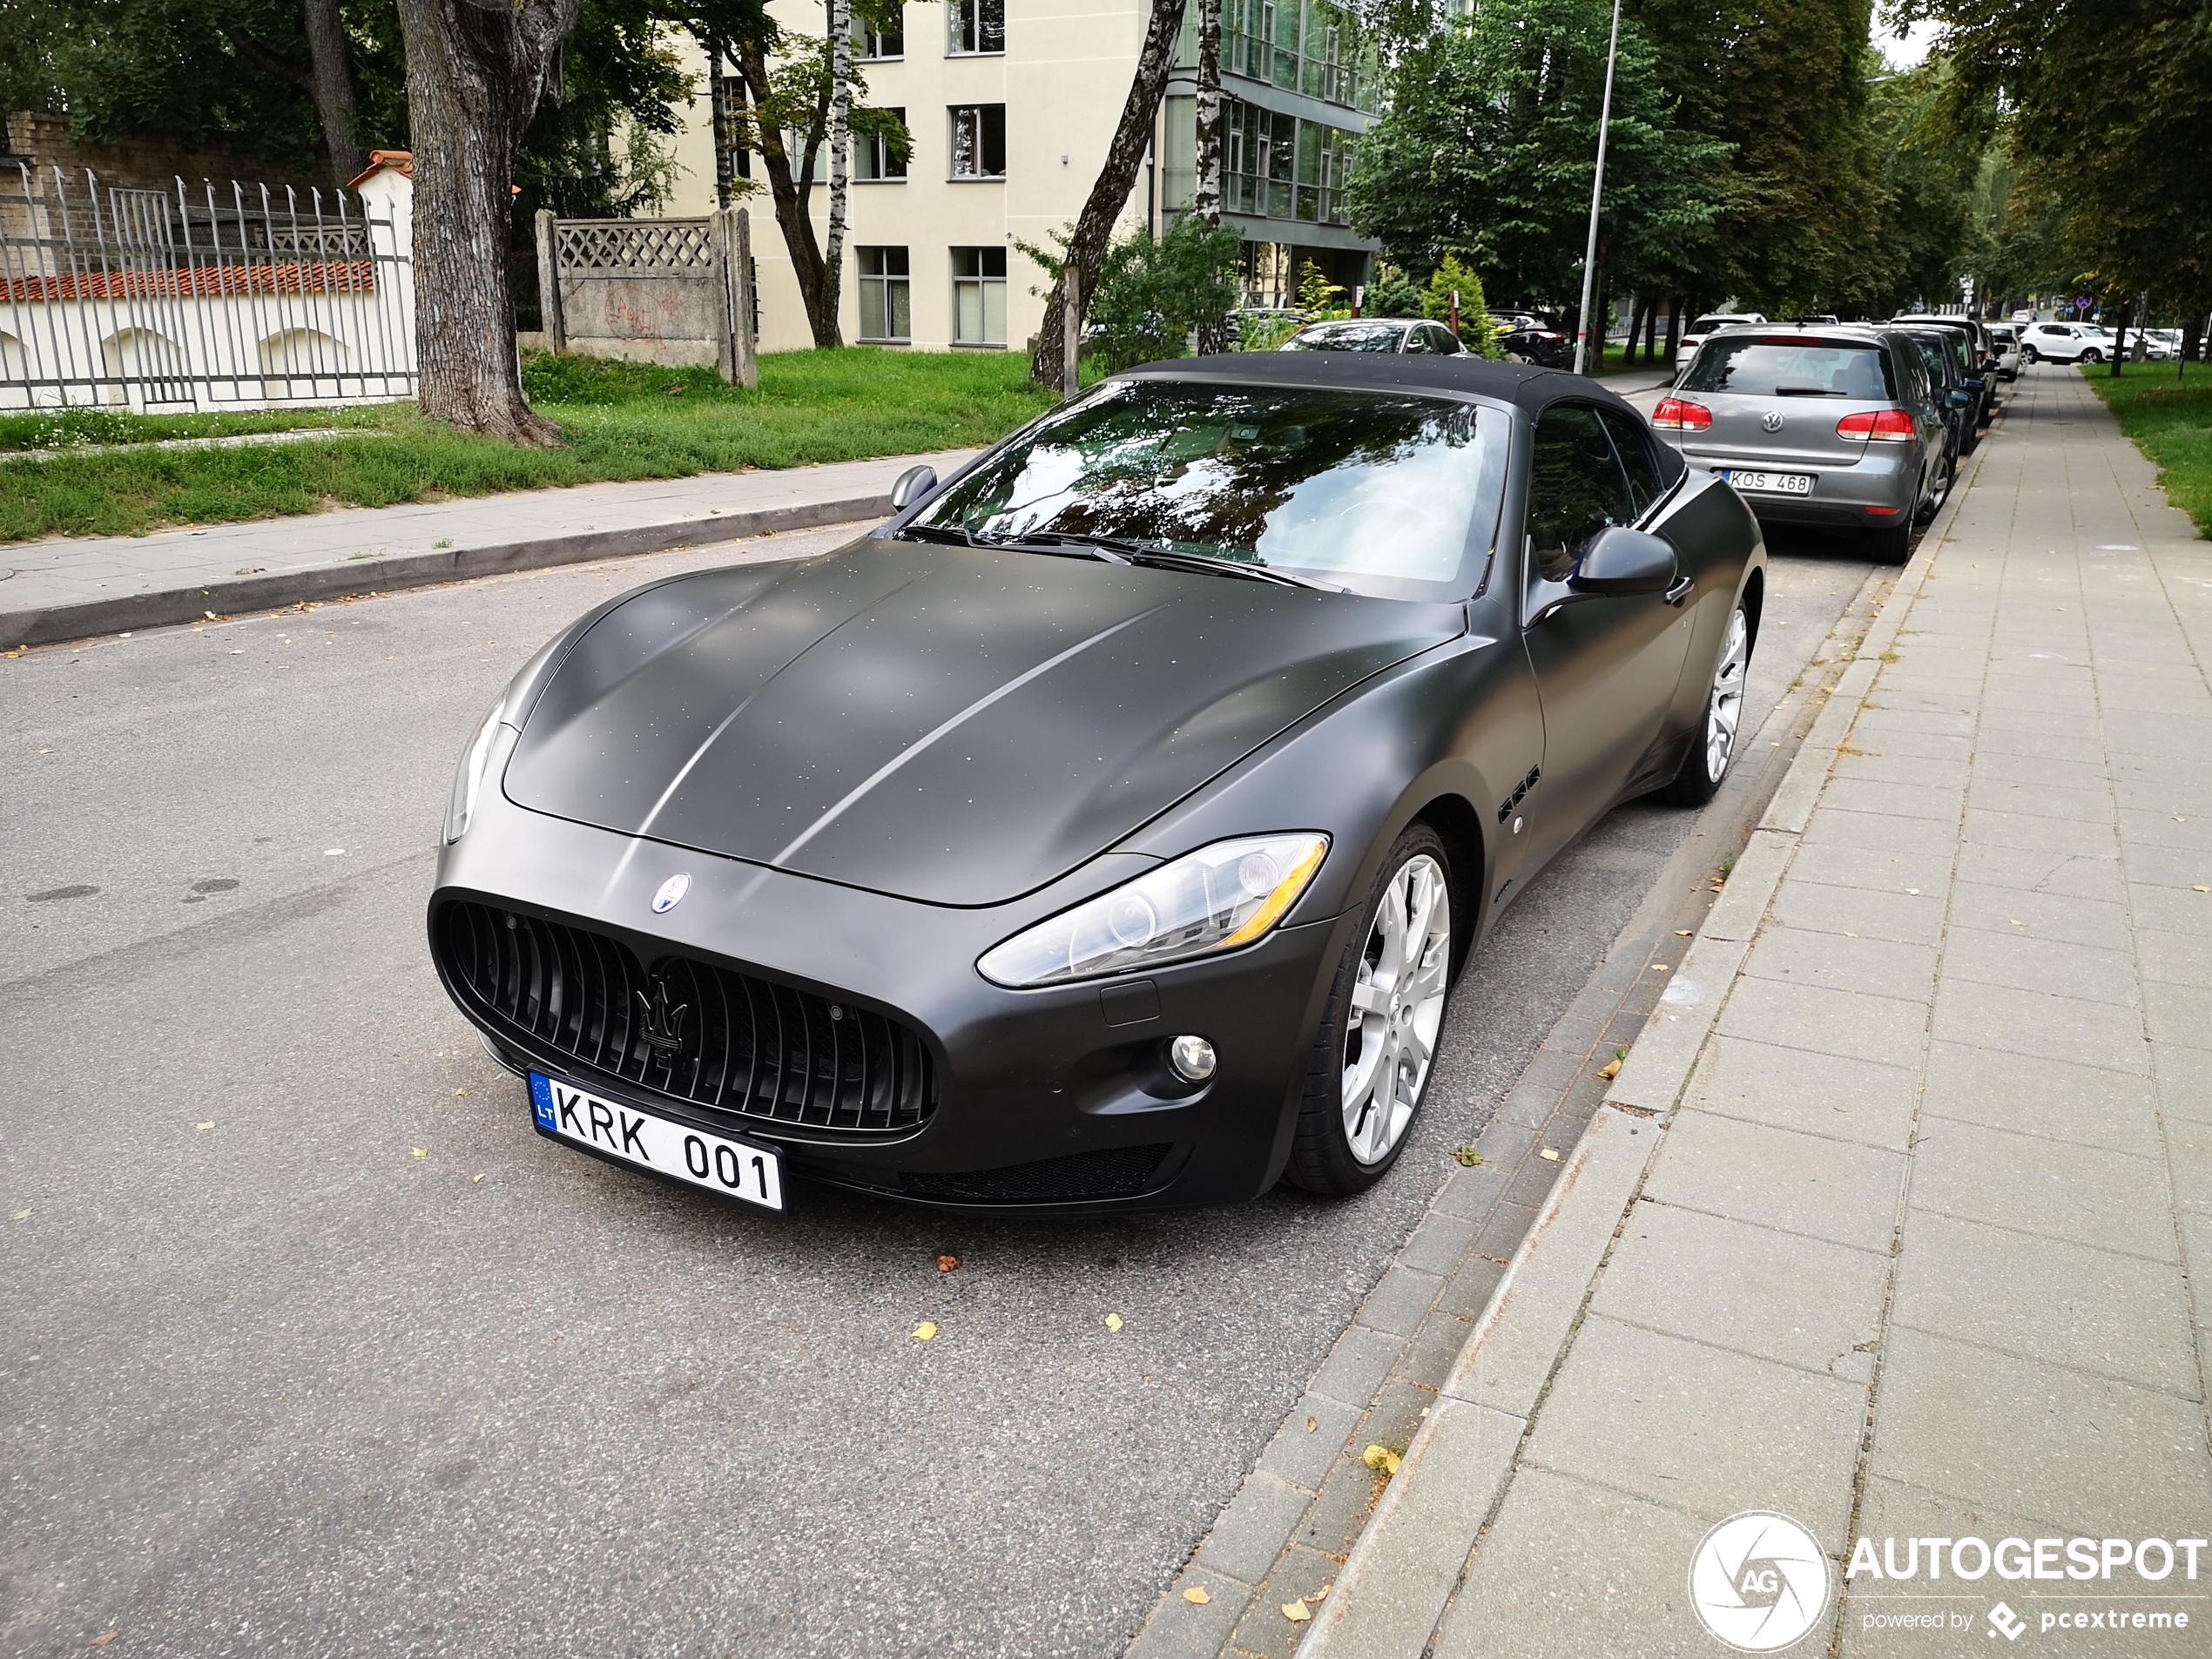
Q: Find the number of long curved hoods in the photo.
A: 1